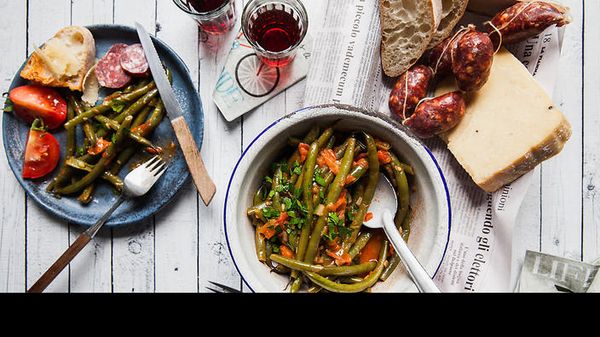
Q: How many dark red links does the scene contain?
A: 5